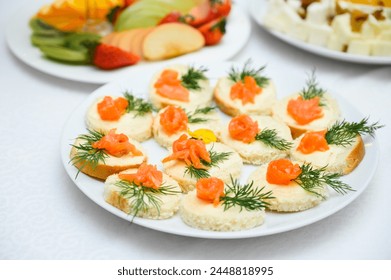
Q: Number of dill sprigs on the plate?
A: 12